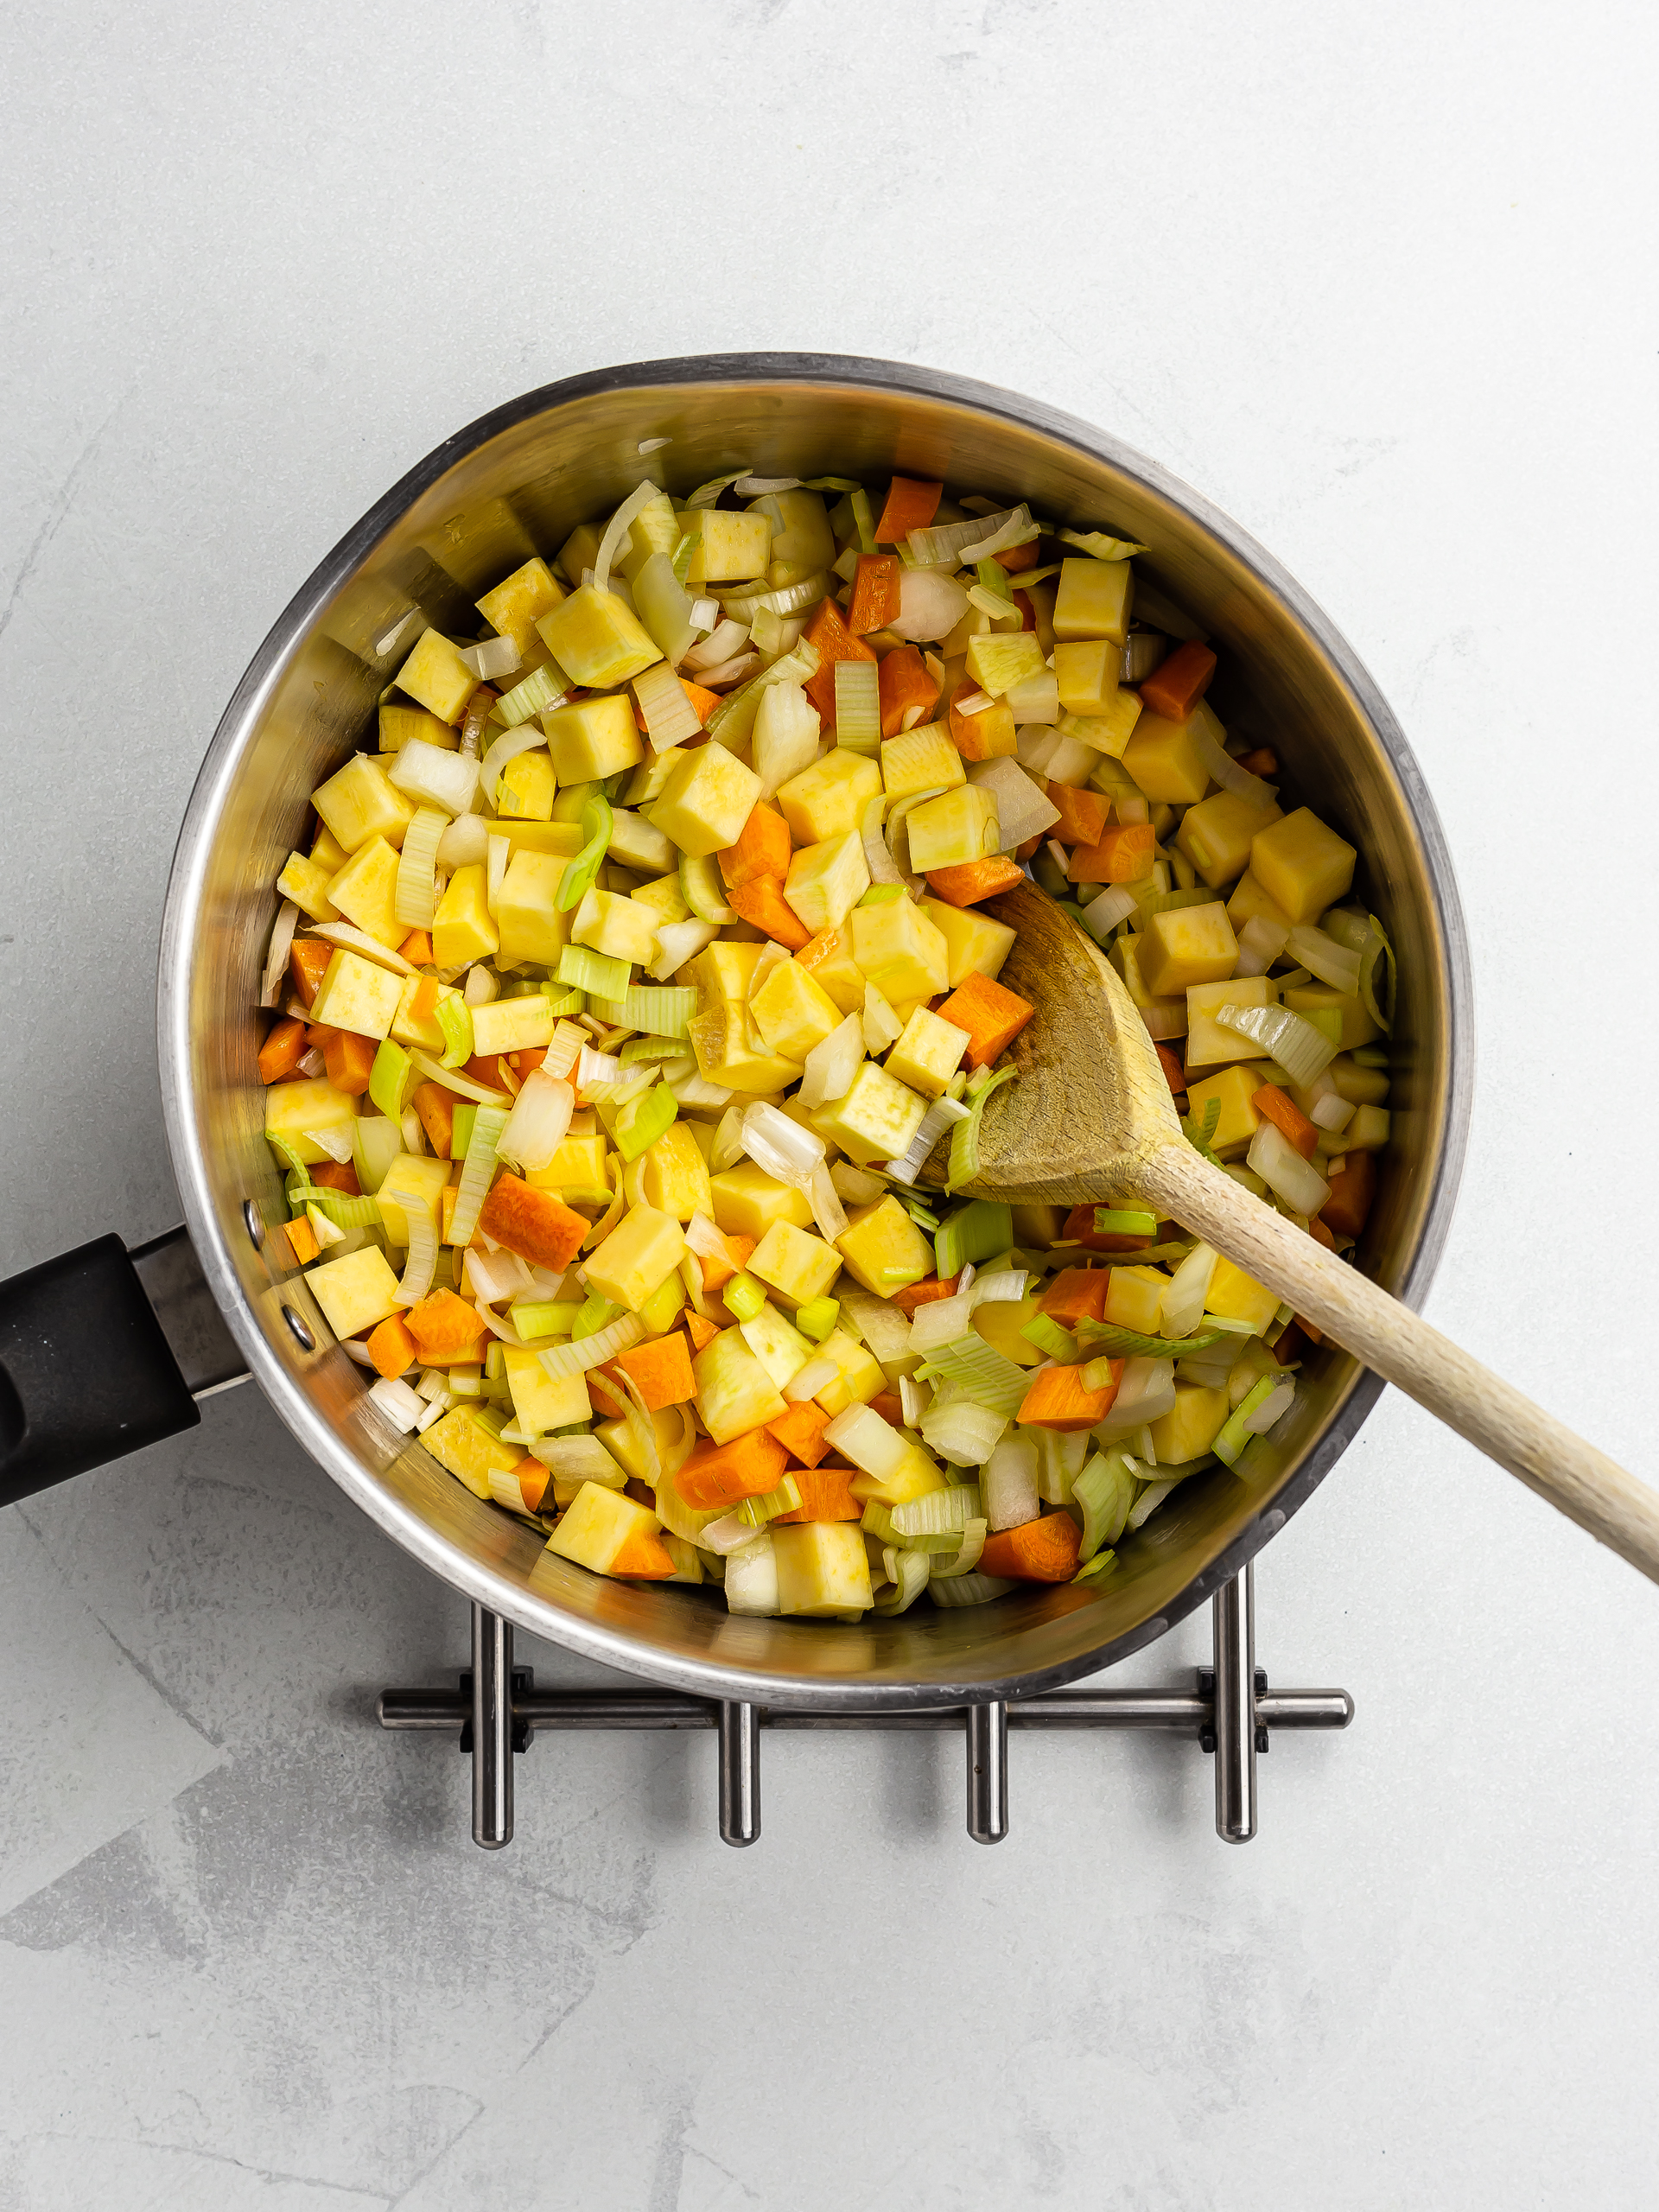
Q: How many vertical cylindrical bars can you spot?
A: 4